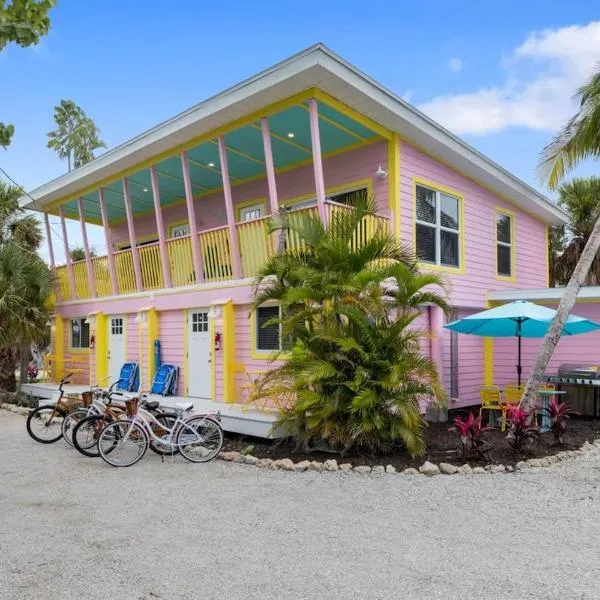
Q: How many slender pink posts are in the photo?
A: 10